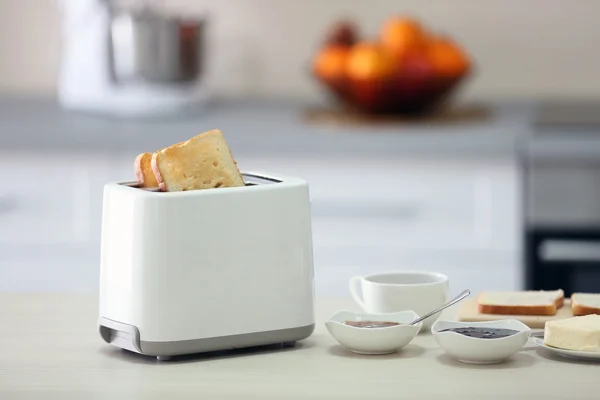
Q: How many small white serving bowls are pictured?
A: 2